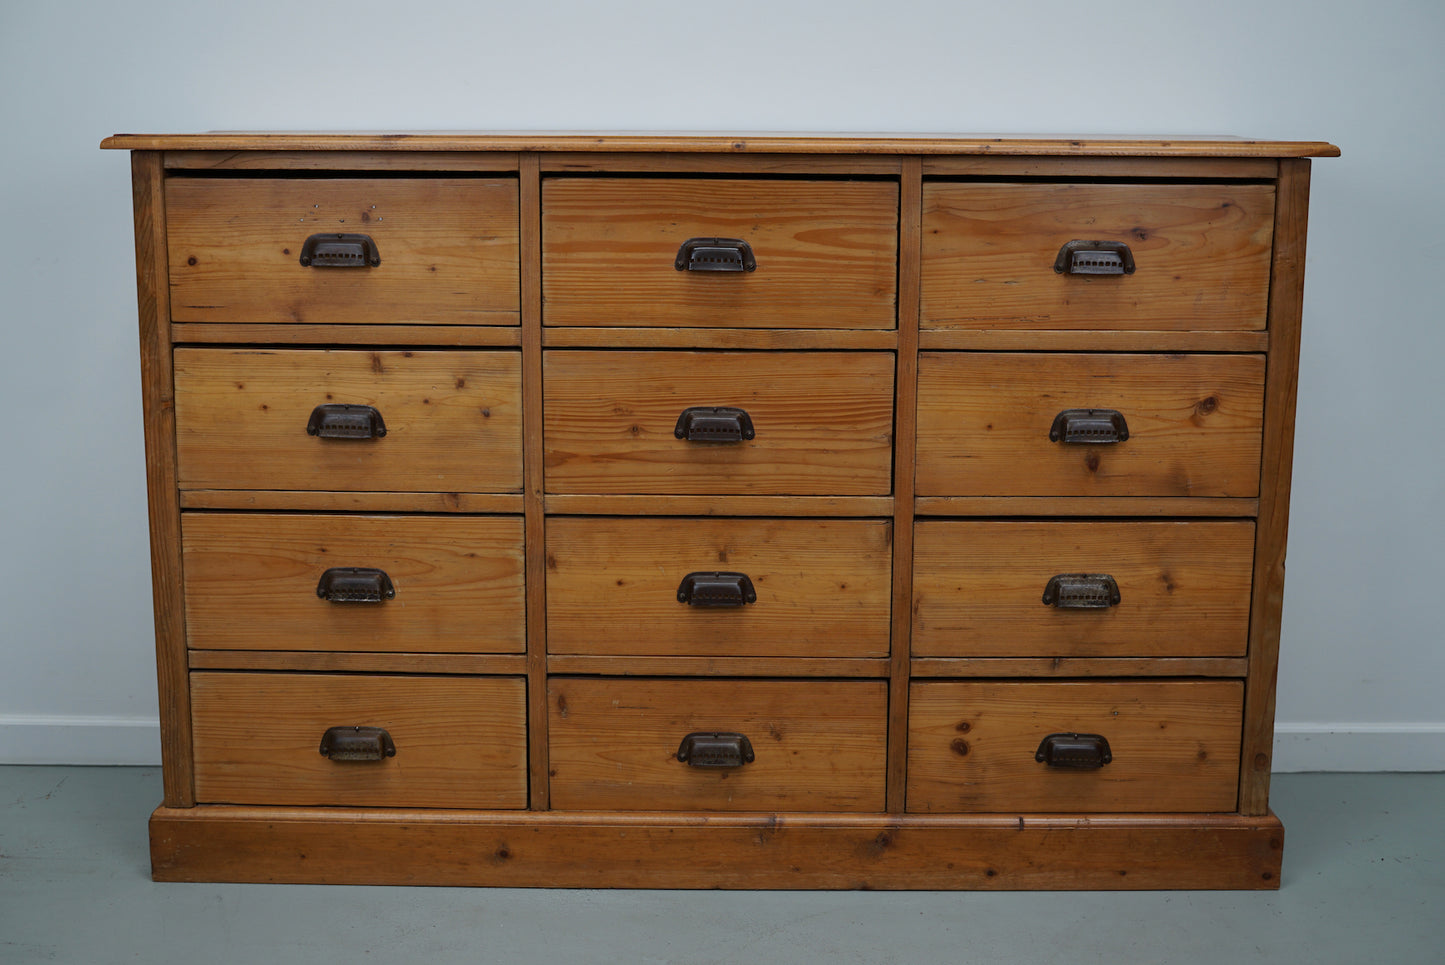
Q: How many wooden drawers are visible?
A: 12